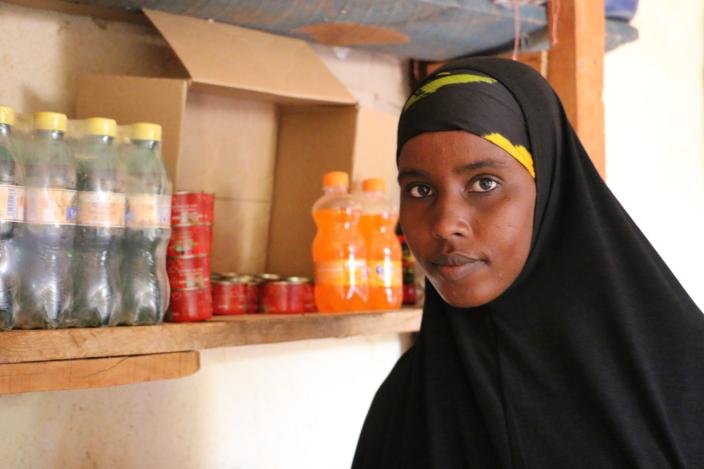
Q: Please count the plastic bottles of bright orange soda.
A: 2